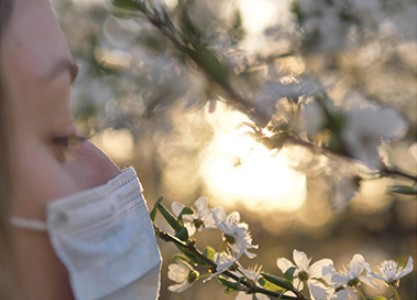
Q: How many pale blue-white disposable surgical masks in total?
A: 1